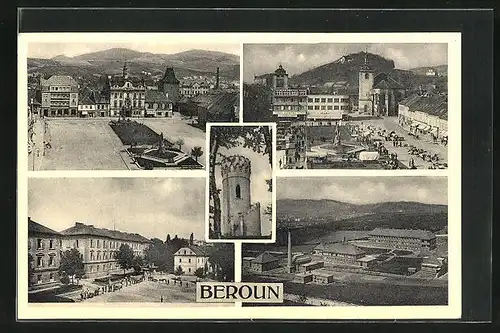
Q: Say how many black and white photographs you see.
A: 5